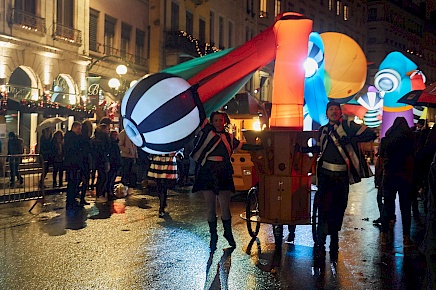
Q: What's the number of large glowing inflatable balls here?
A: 2